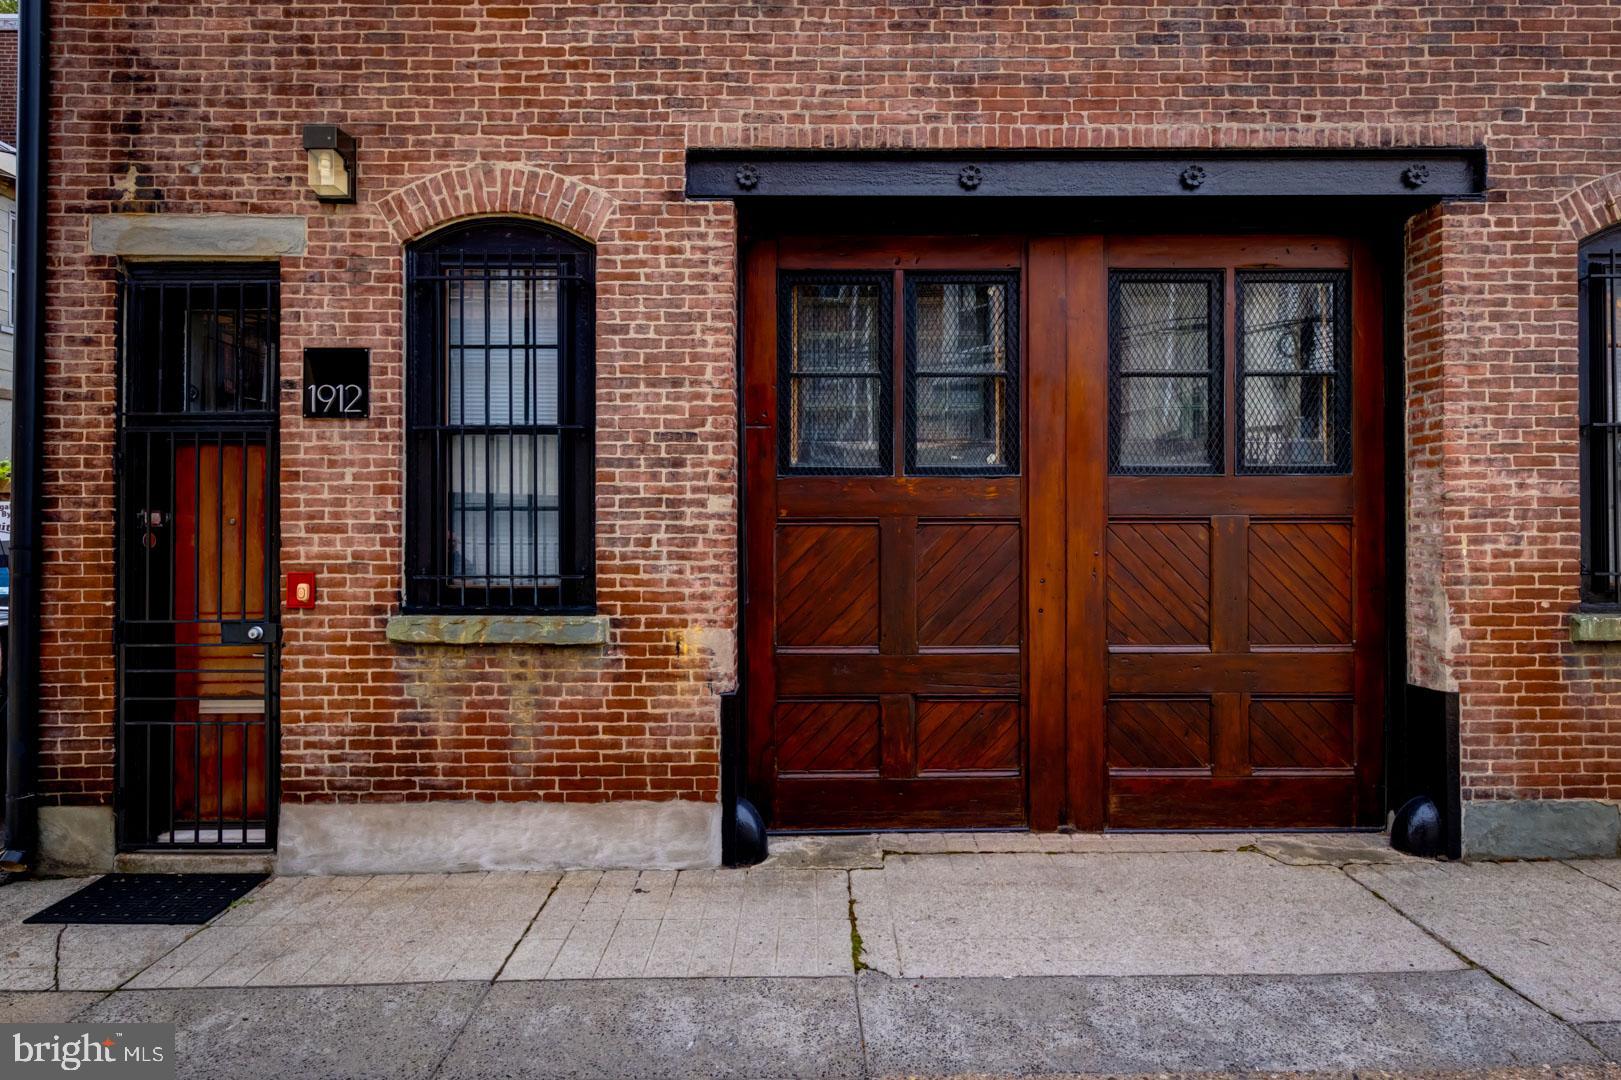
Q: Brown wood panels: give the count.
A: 8